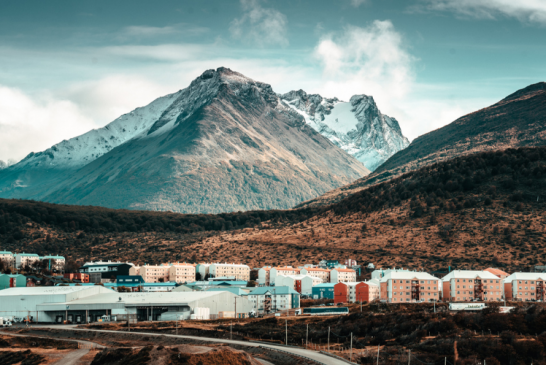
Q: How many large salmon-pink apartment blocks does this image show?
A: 3